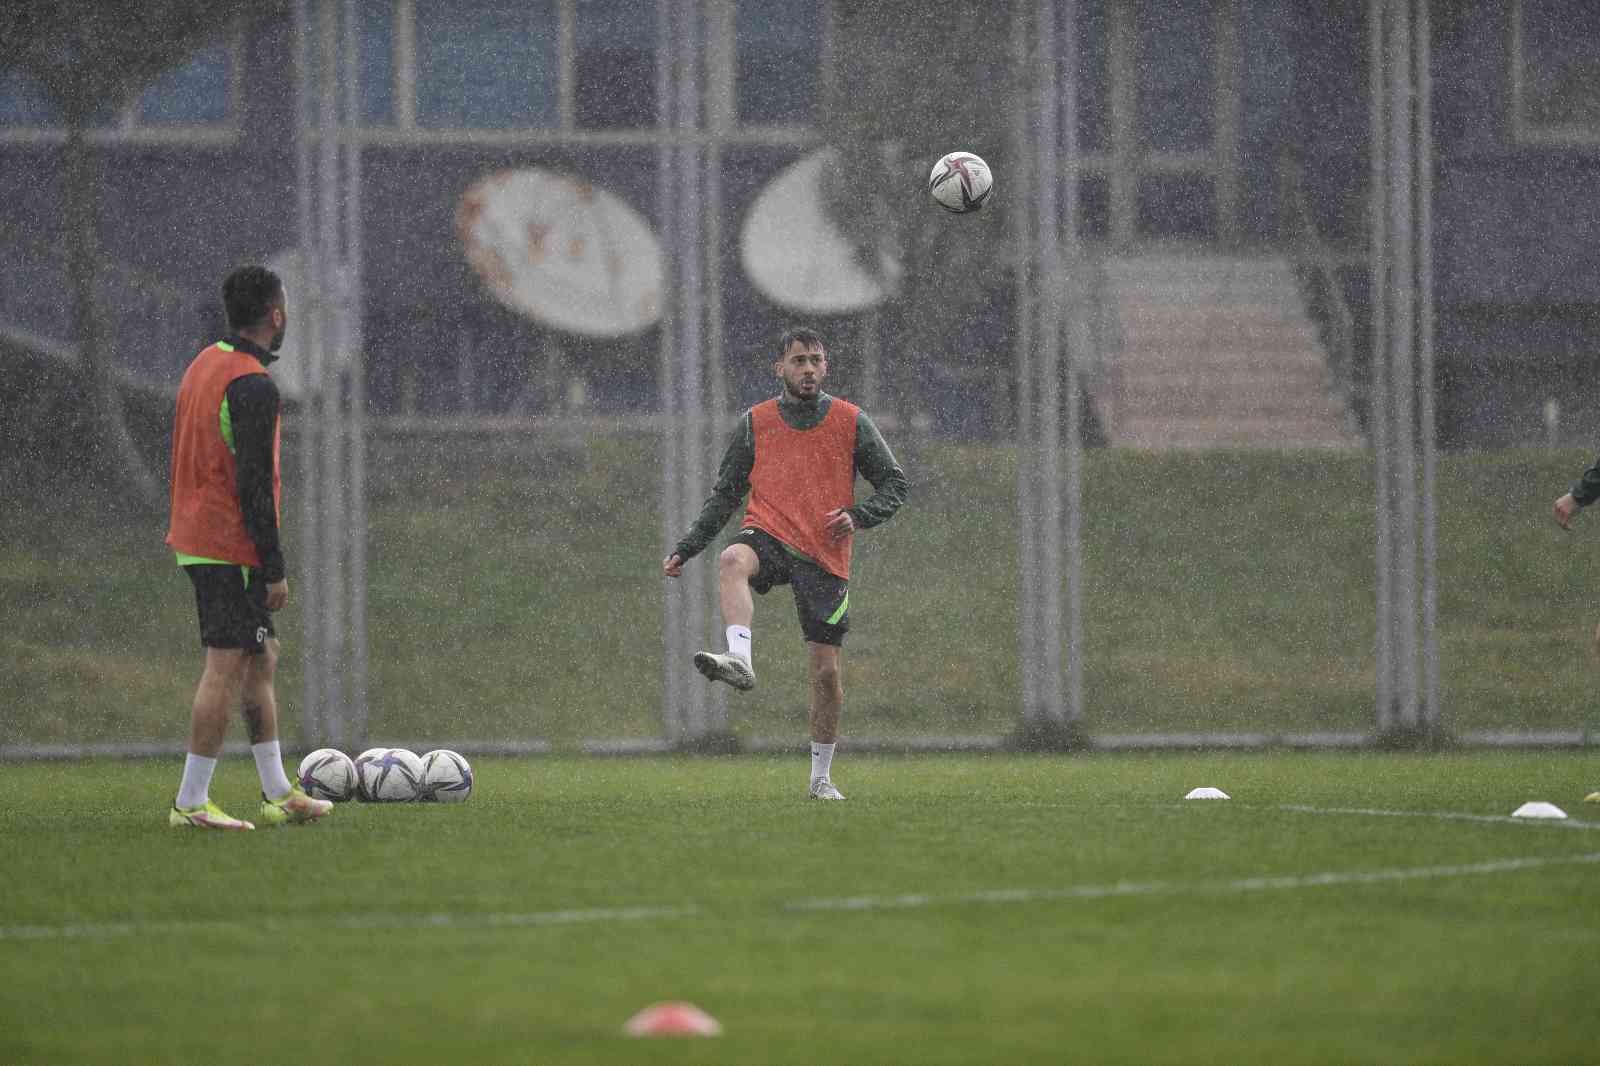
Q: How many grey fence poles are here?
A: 12